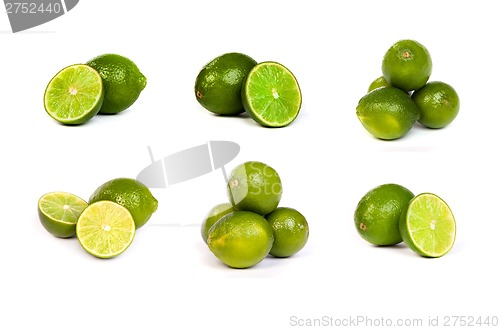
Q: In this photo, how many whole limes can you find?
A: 12